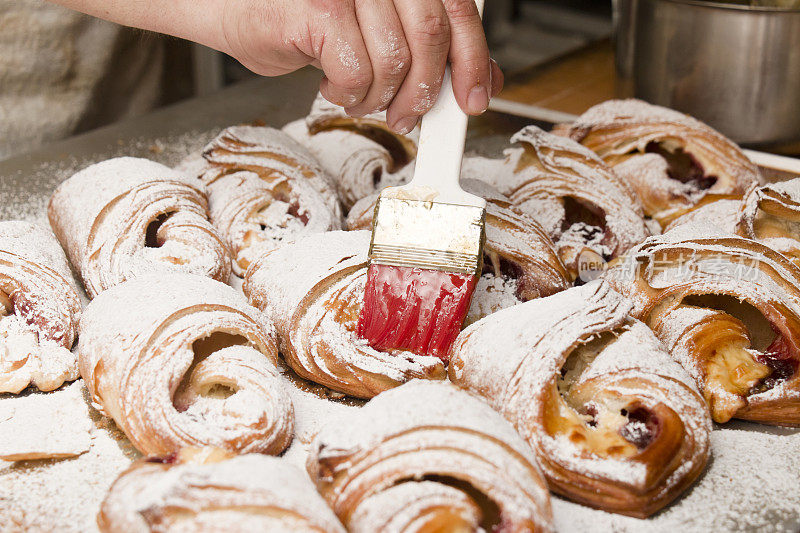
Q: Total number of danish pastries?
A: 14